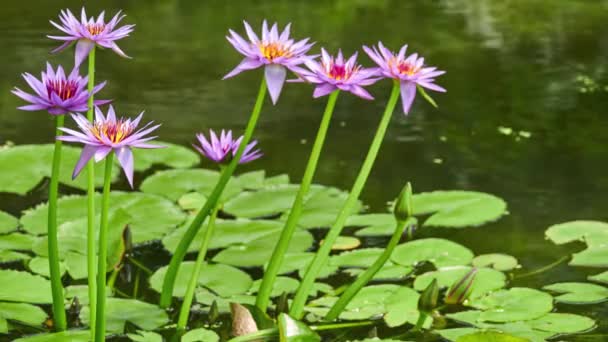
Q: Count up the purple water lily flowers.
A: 7